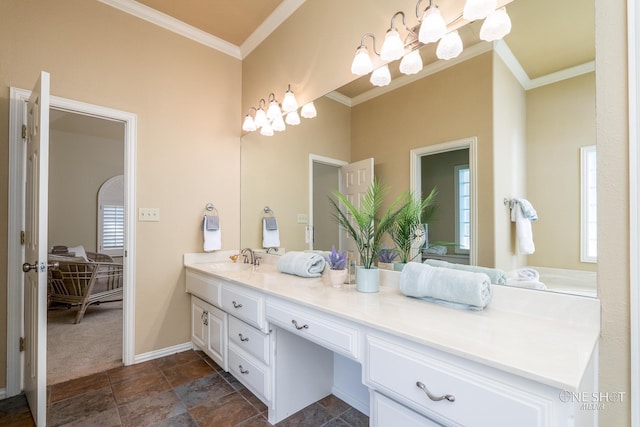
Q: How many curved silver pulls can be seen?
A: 7